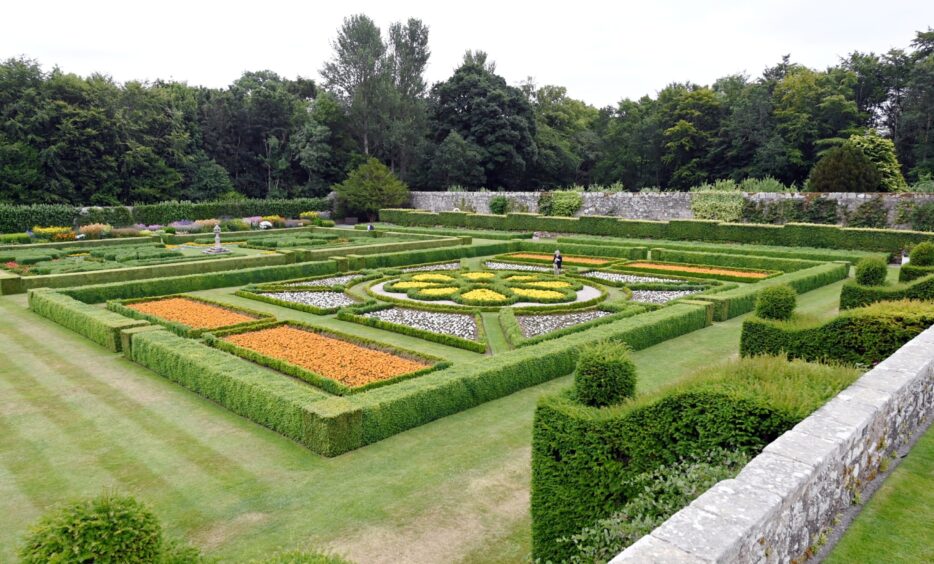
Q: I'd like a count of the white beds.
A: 8